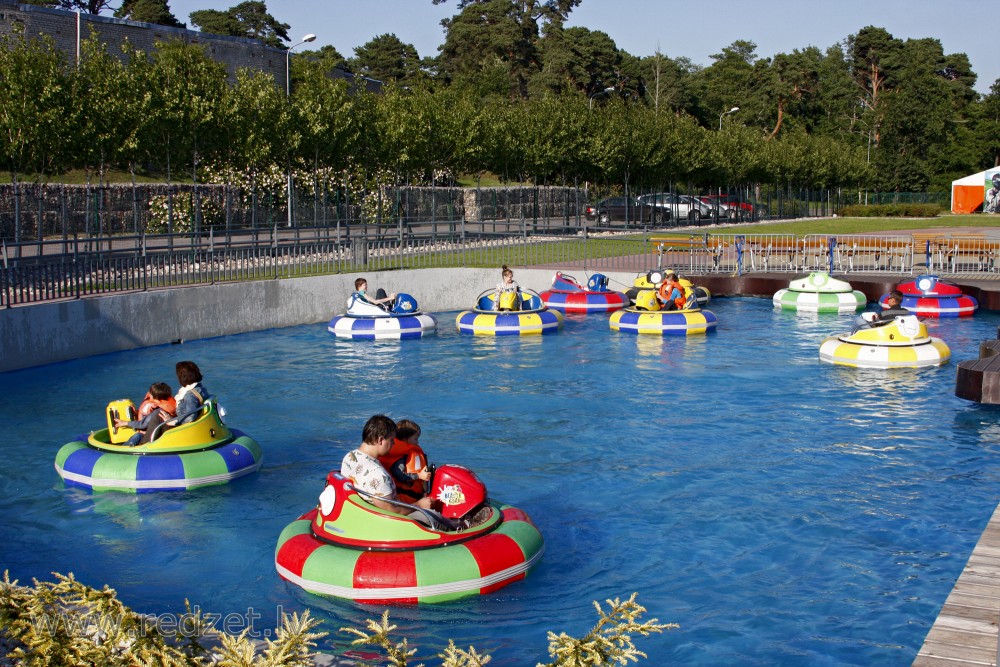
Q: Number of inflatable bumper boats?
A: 10